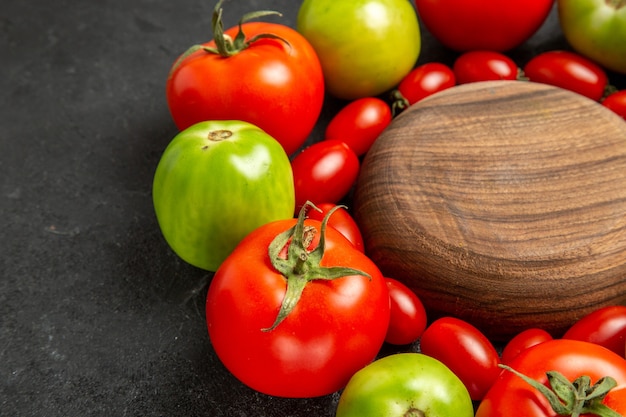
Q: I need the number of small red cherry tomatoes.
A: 11